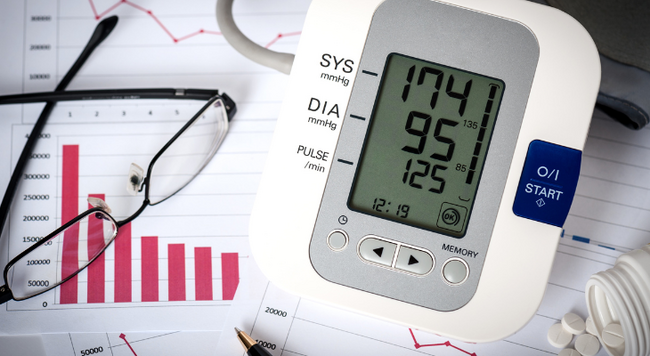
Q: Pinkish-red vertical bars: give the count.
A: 7